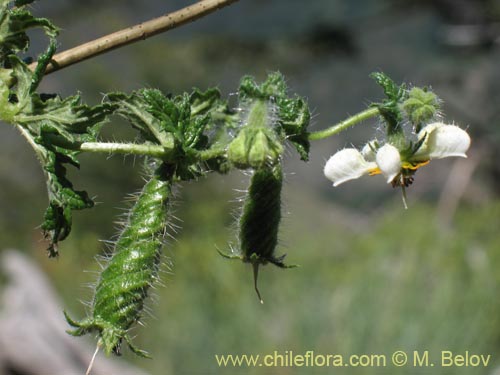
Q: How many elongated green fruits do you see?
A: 2